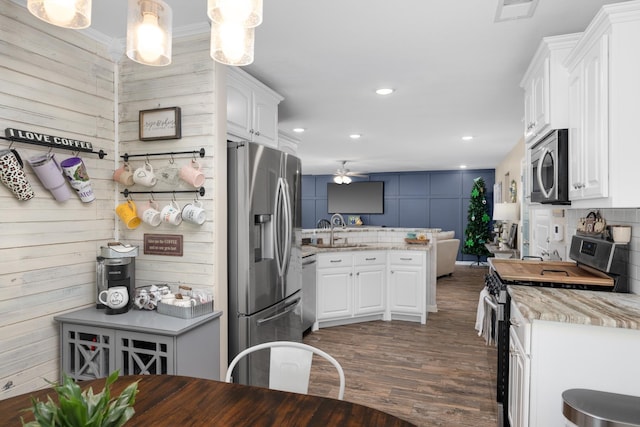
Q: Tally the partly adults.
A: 0